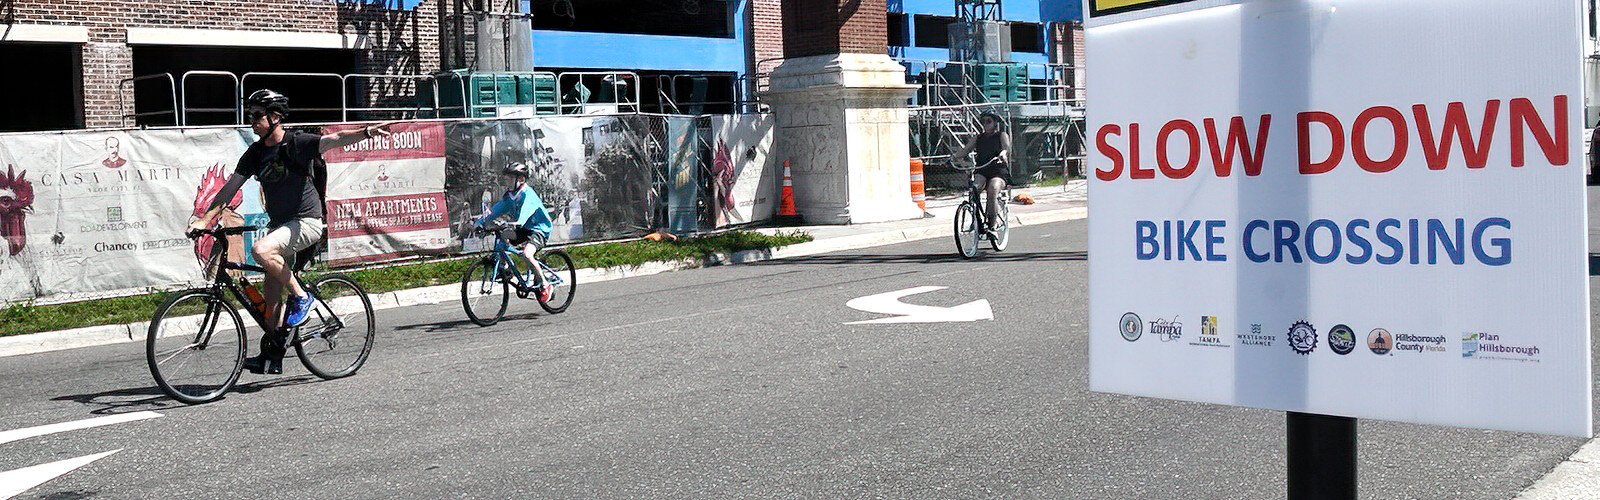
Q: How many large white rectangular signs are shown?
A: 1